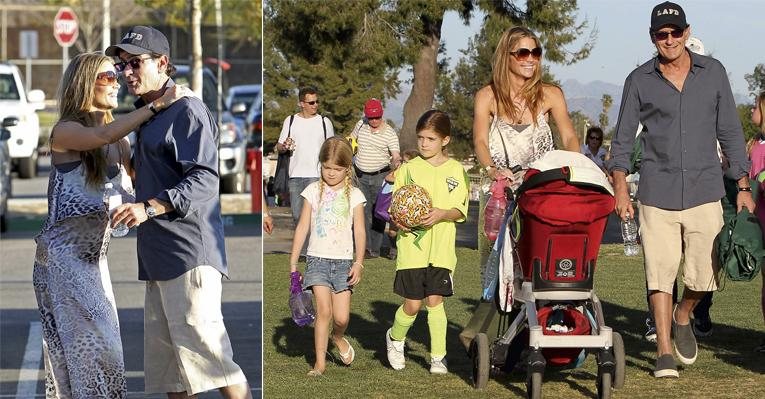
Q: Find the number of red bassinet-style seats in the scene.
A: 1